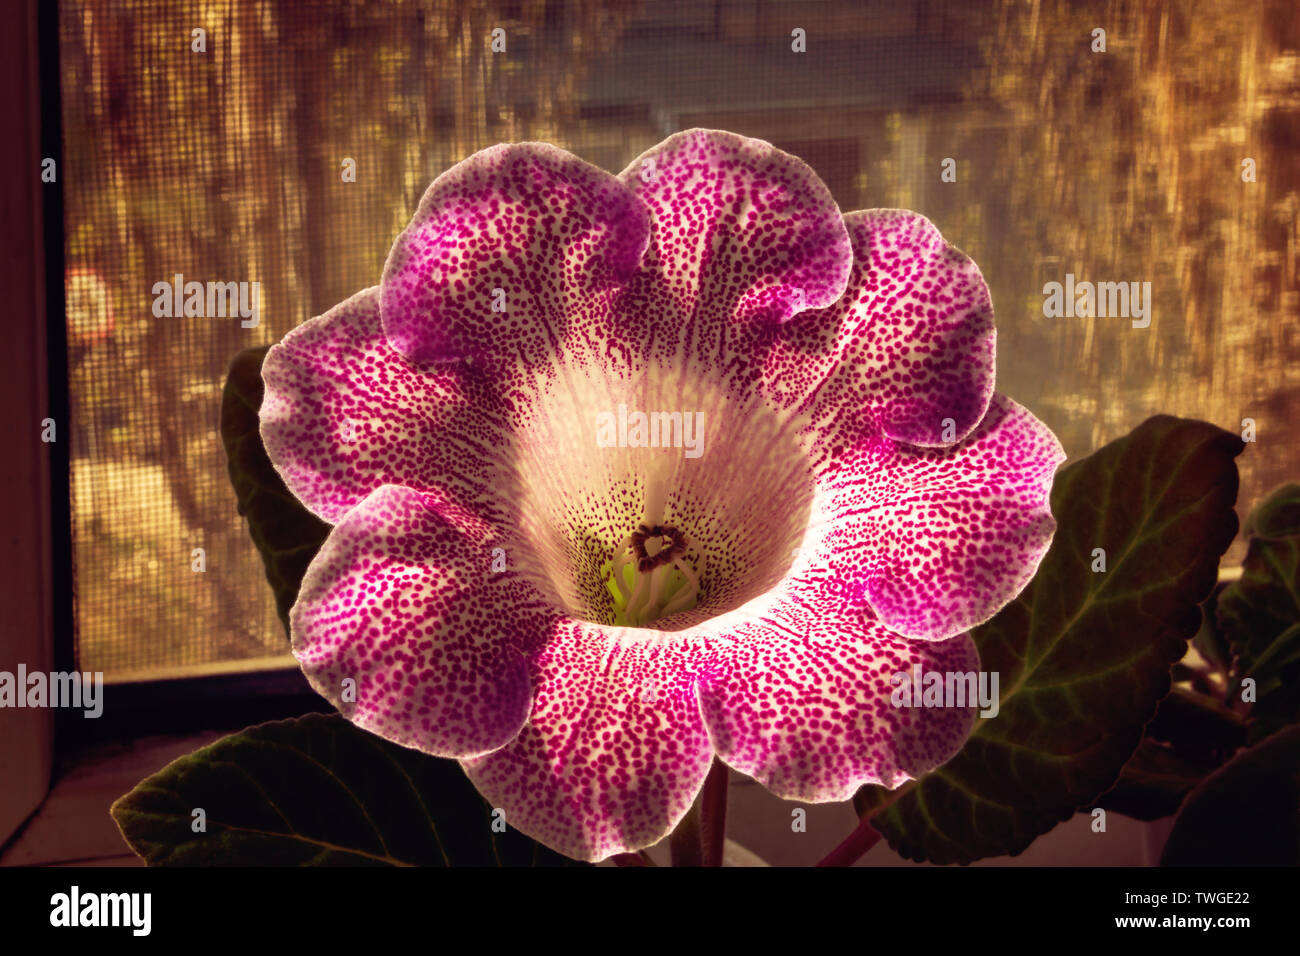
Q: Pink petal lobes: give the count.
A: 8